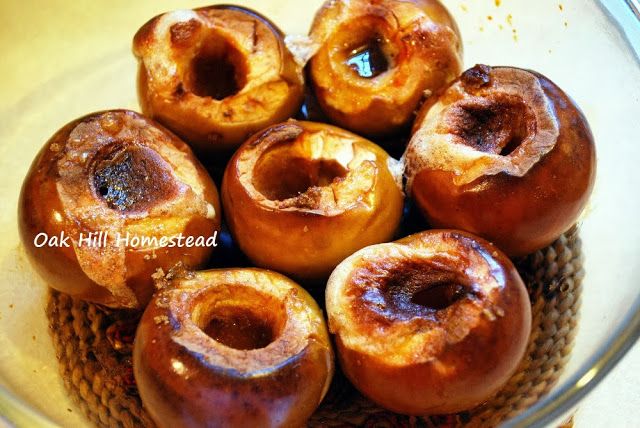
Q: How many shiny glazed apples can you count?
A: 7